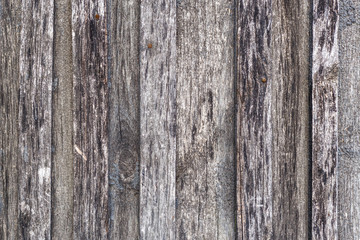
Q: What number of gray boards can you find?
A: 11